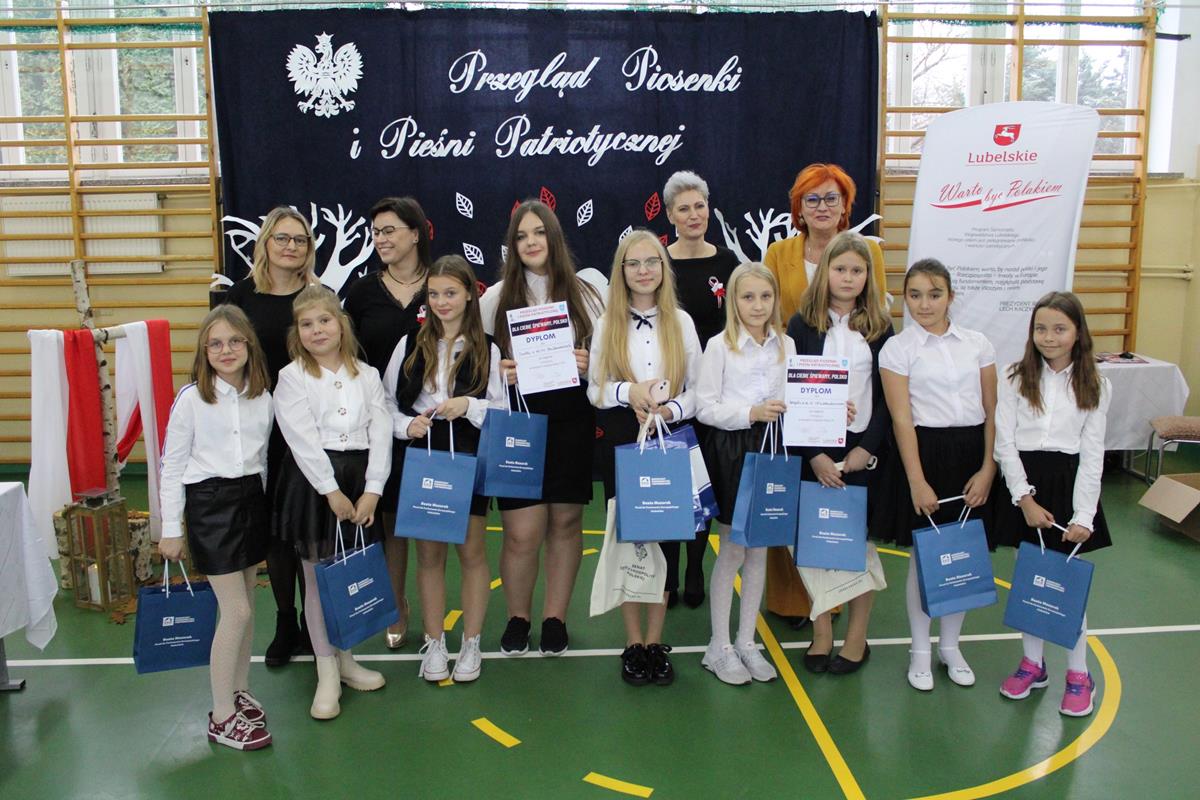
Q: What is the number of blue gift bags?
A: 9